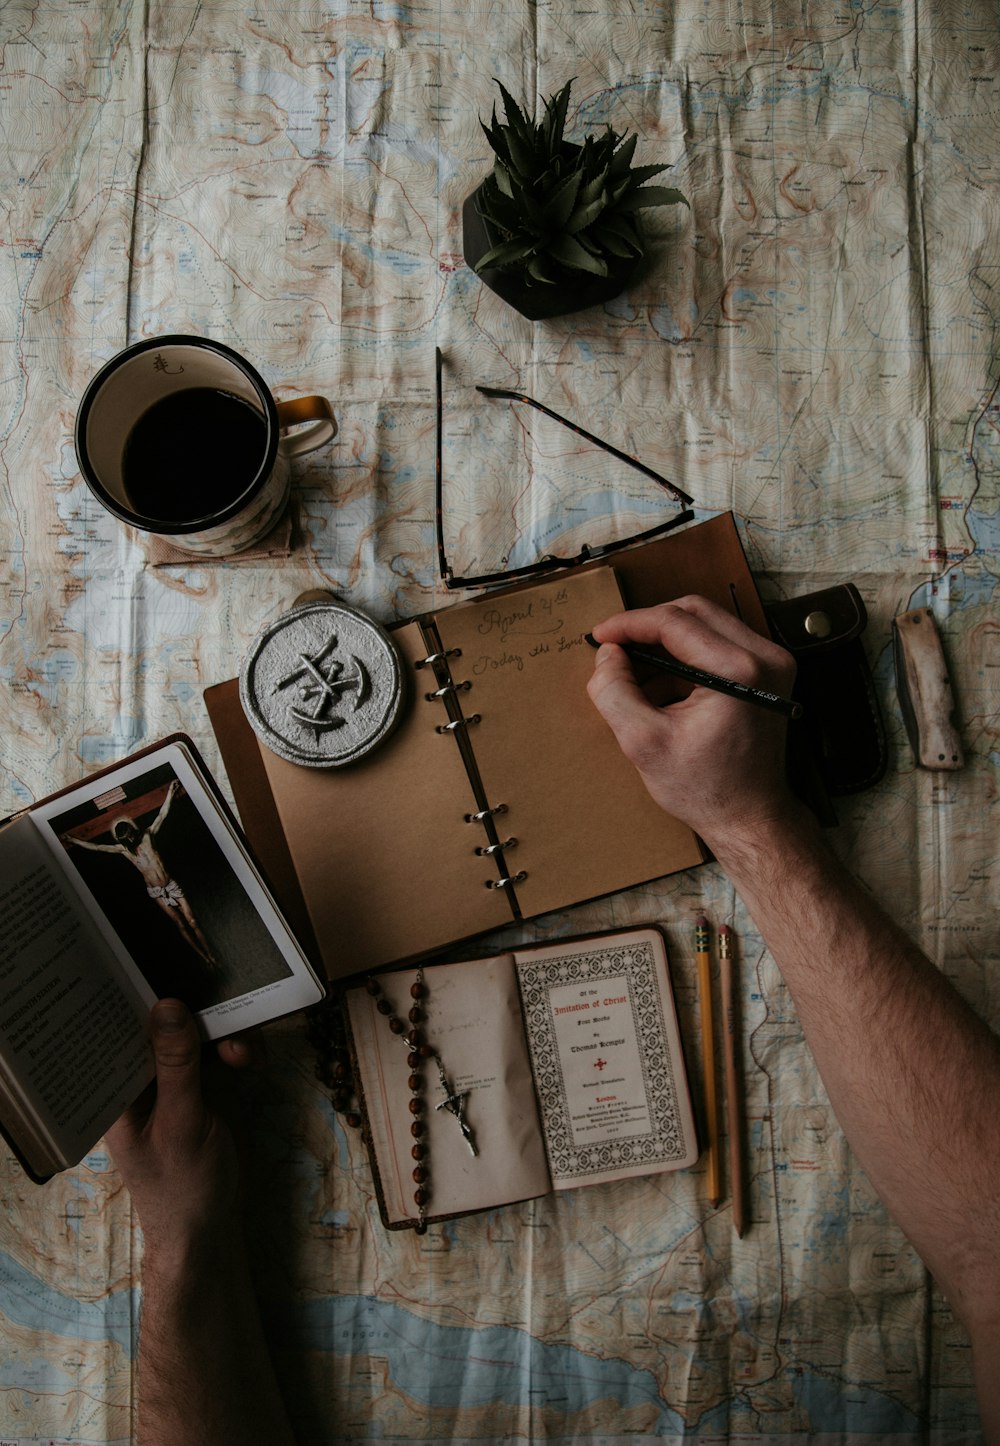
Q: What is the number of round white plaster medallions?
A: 1